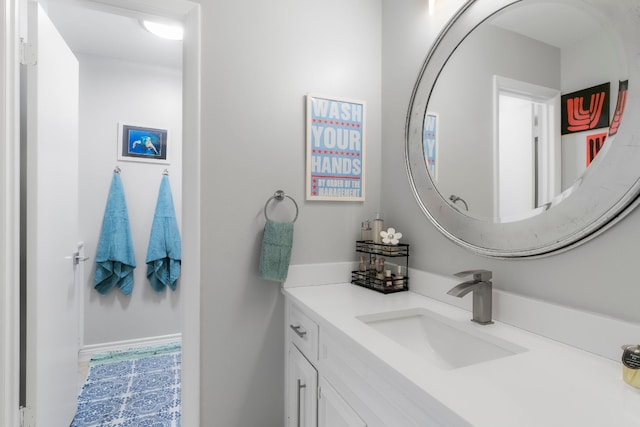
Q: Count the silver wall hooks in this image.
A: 2